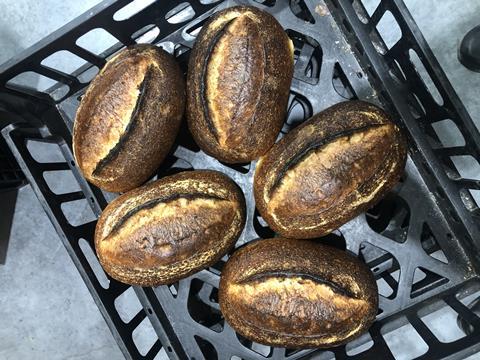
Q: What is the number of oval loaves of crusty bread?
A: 5